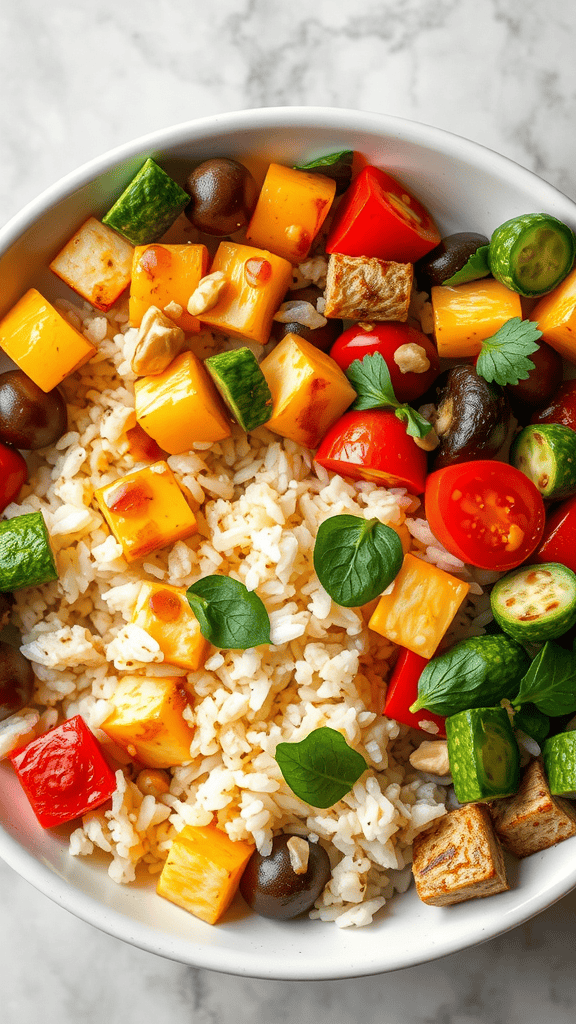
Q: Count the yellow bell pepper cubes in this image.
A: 13